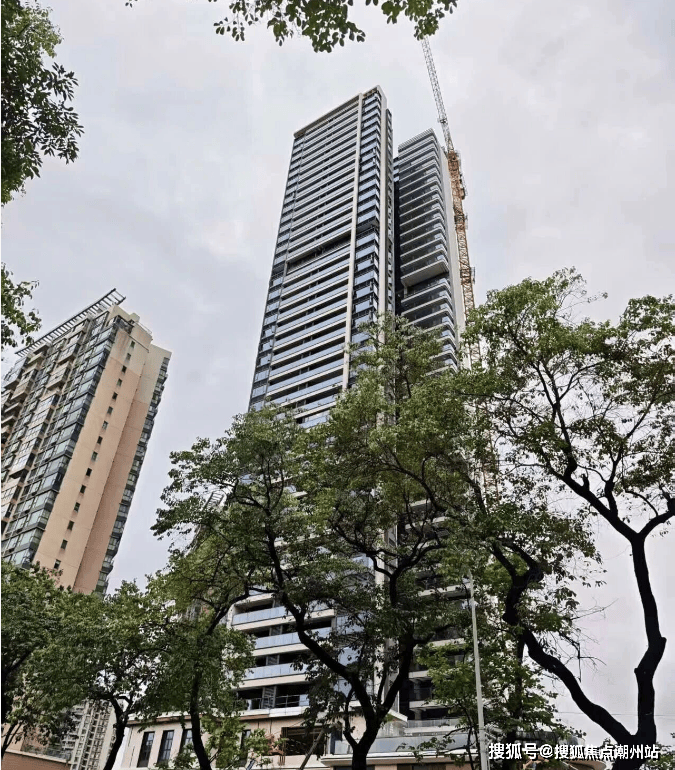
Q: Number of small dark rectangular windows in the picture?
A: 15